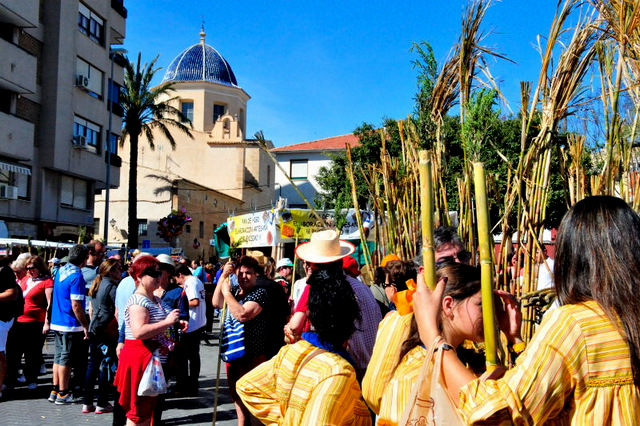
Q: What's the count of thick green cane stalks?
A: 2